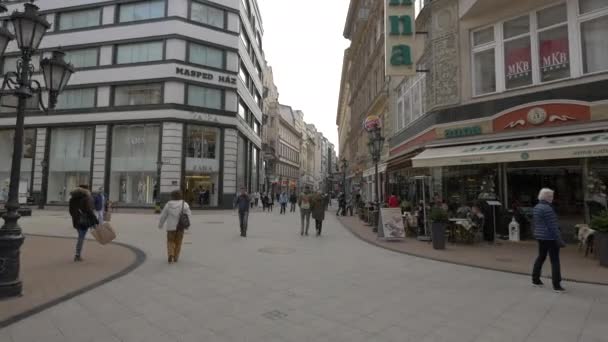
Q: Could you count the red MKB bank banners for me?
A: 2